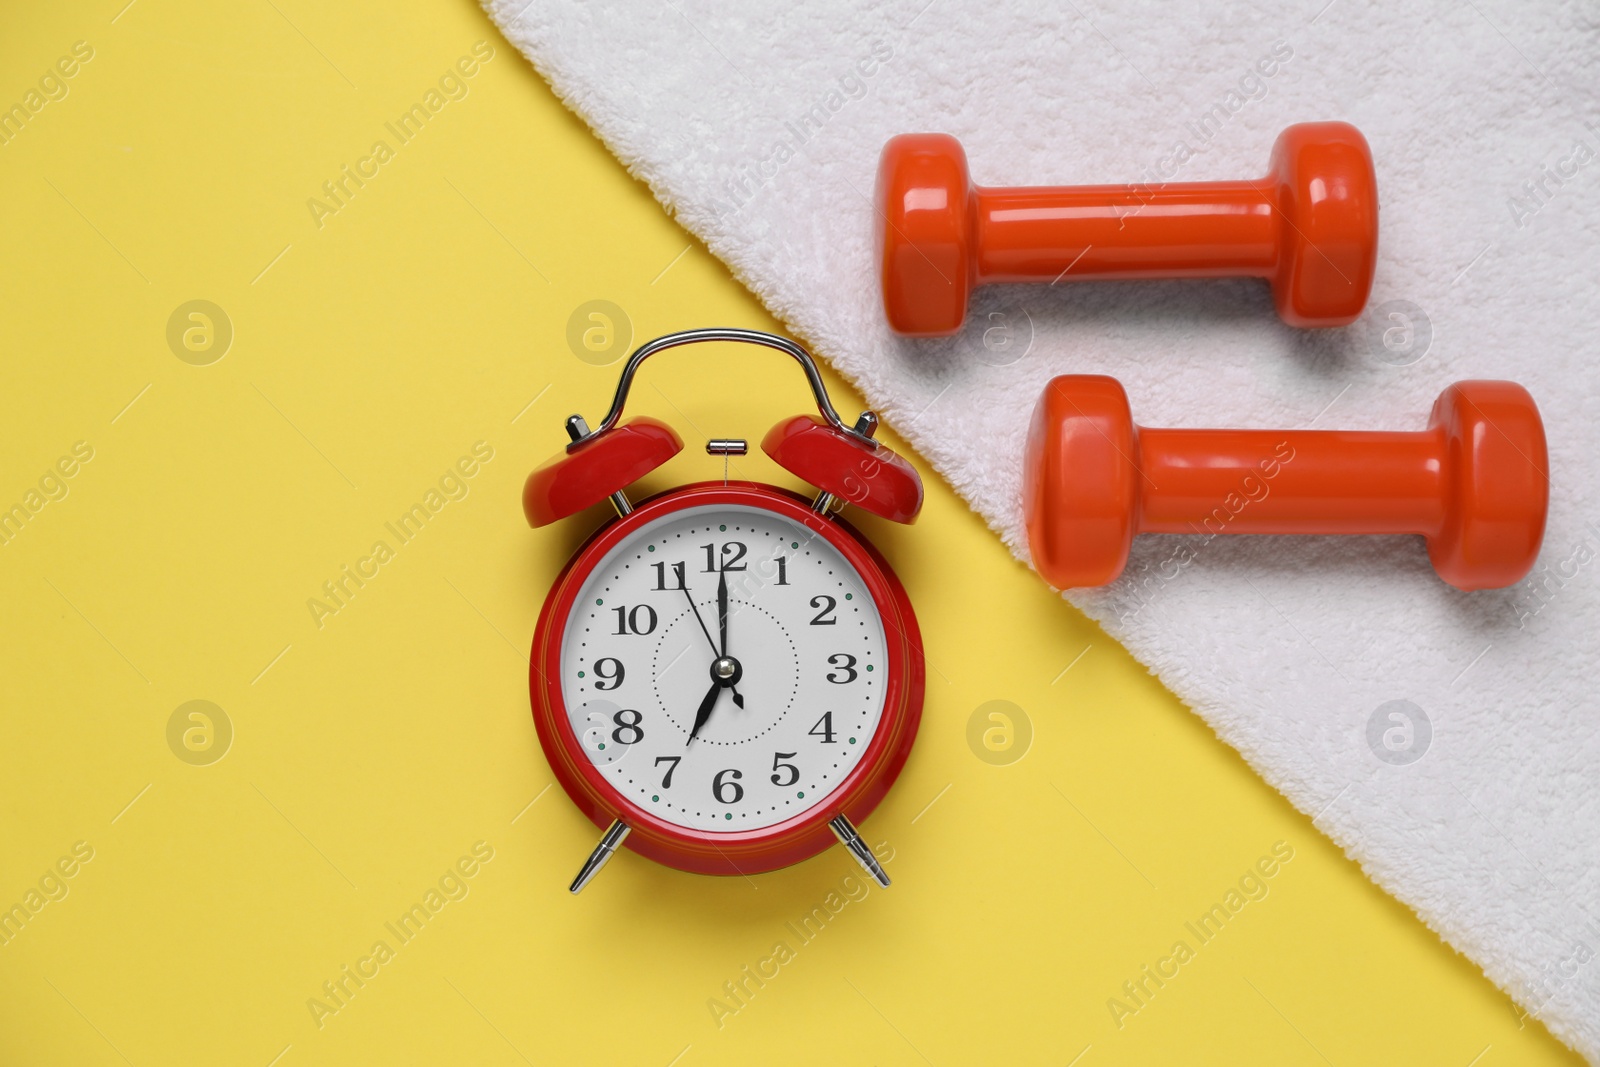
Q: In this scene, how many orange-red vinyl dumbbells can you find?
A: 2